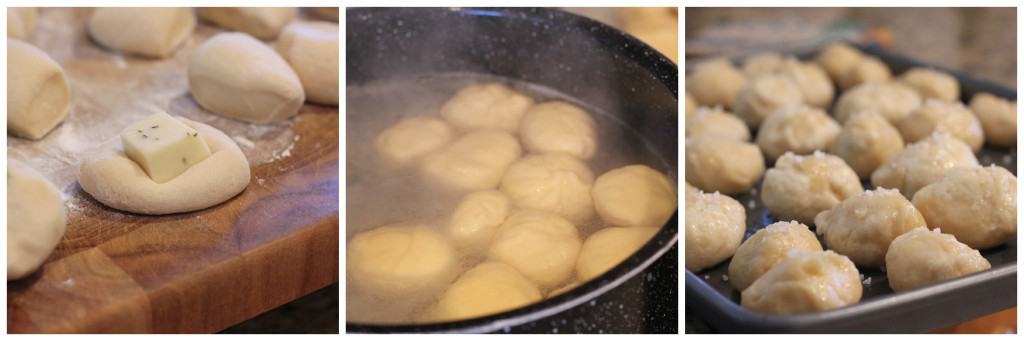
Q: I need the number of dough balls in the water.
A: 11